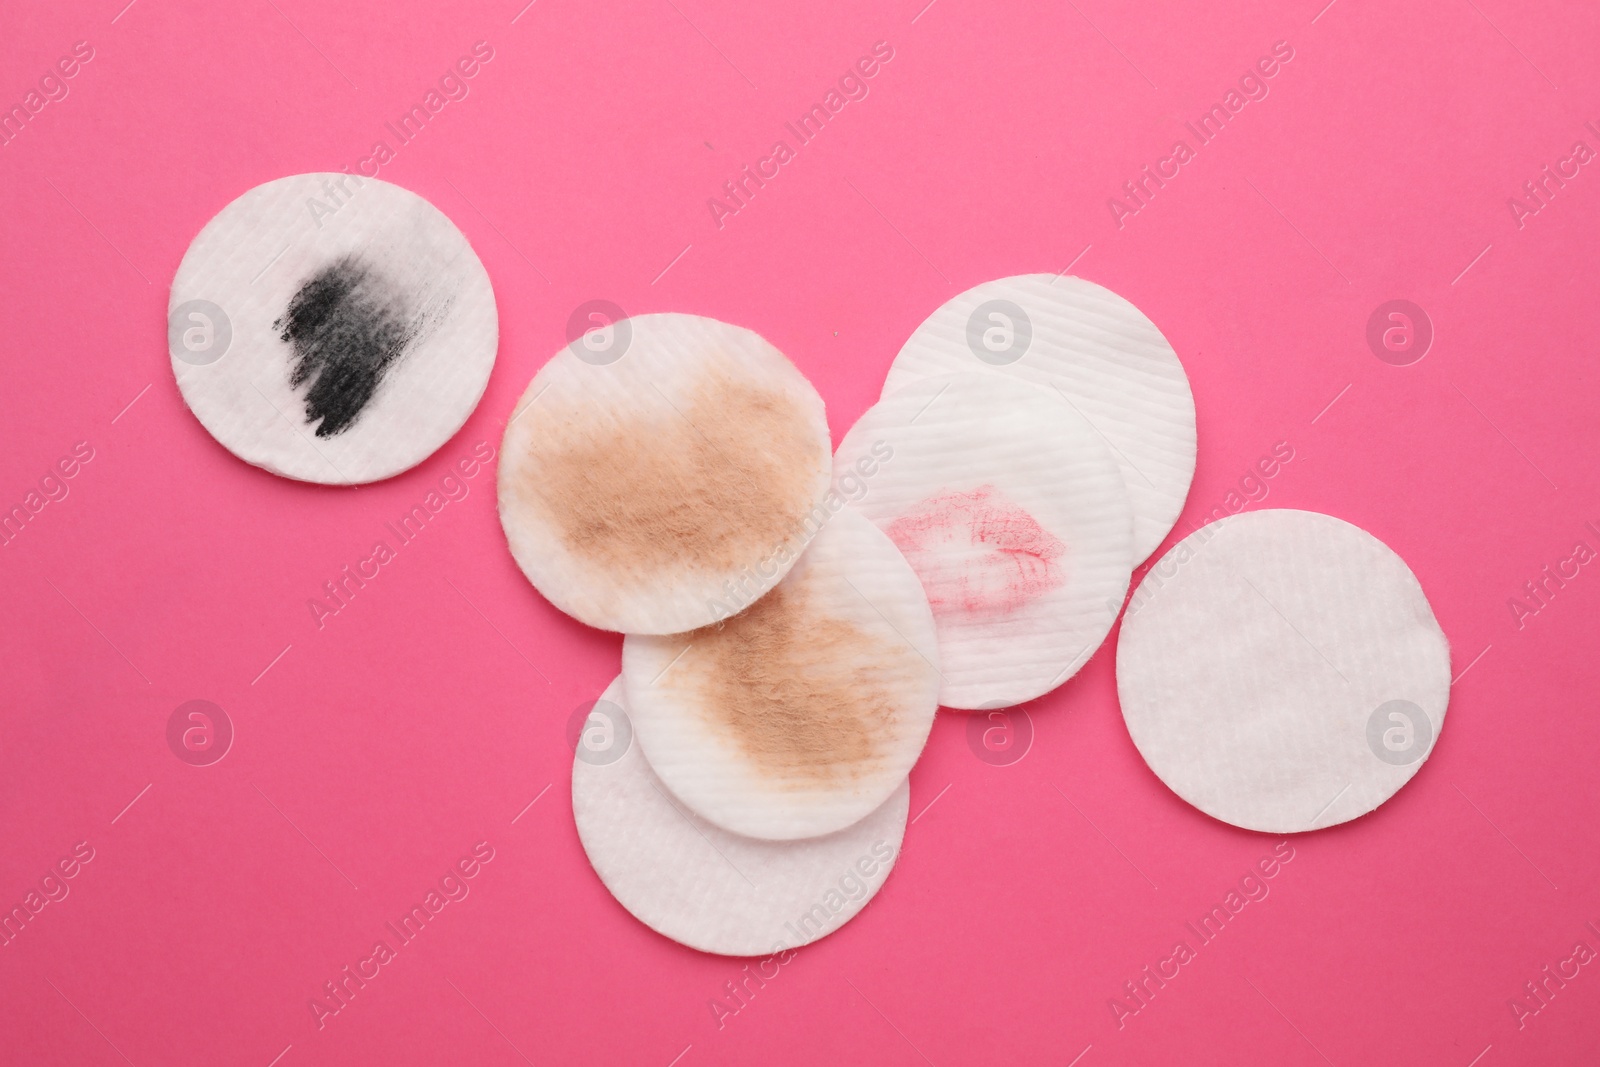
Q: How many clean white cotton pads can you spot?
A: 3